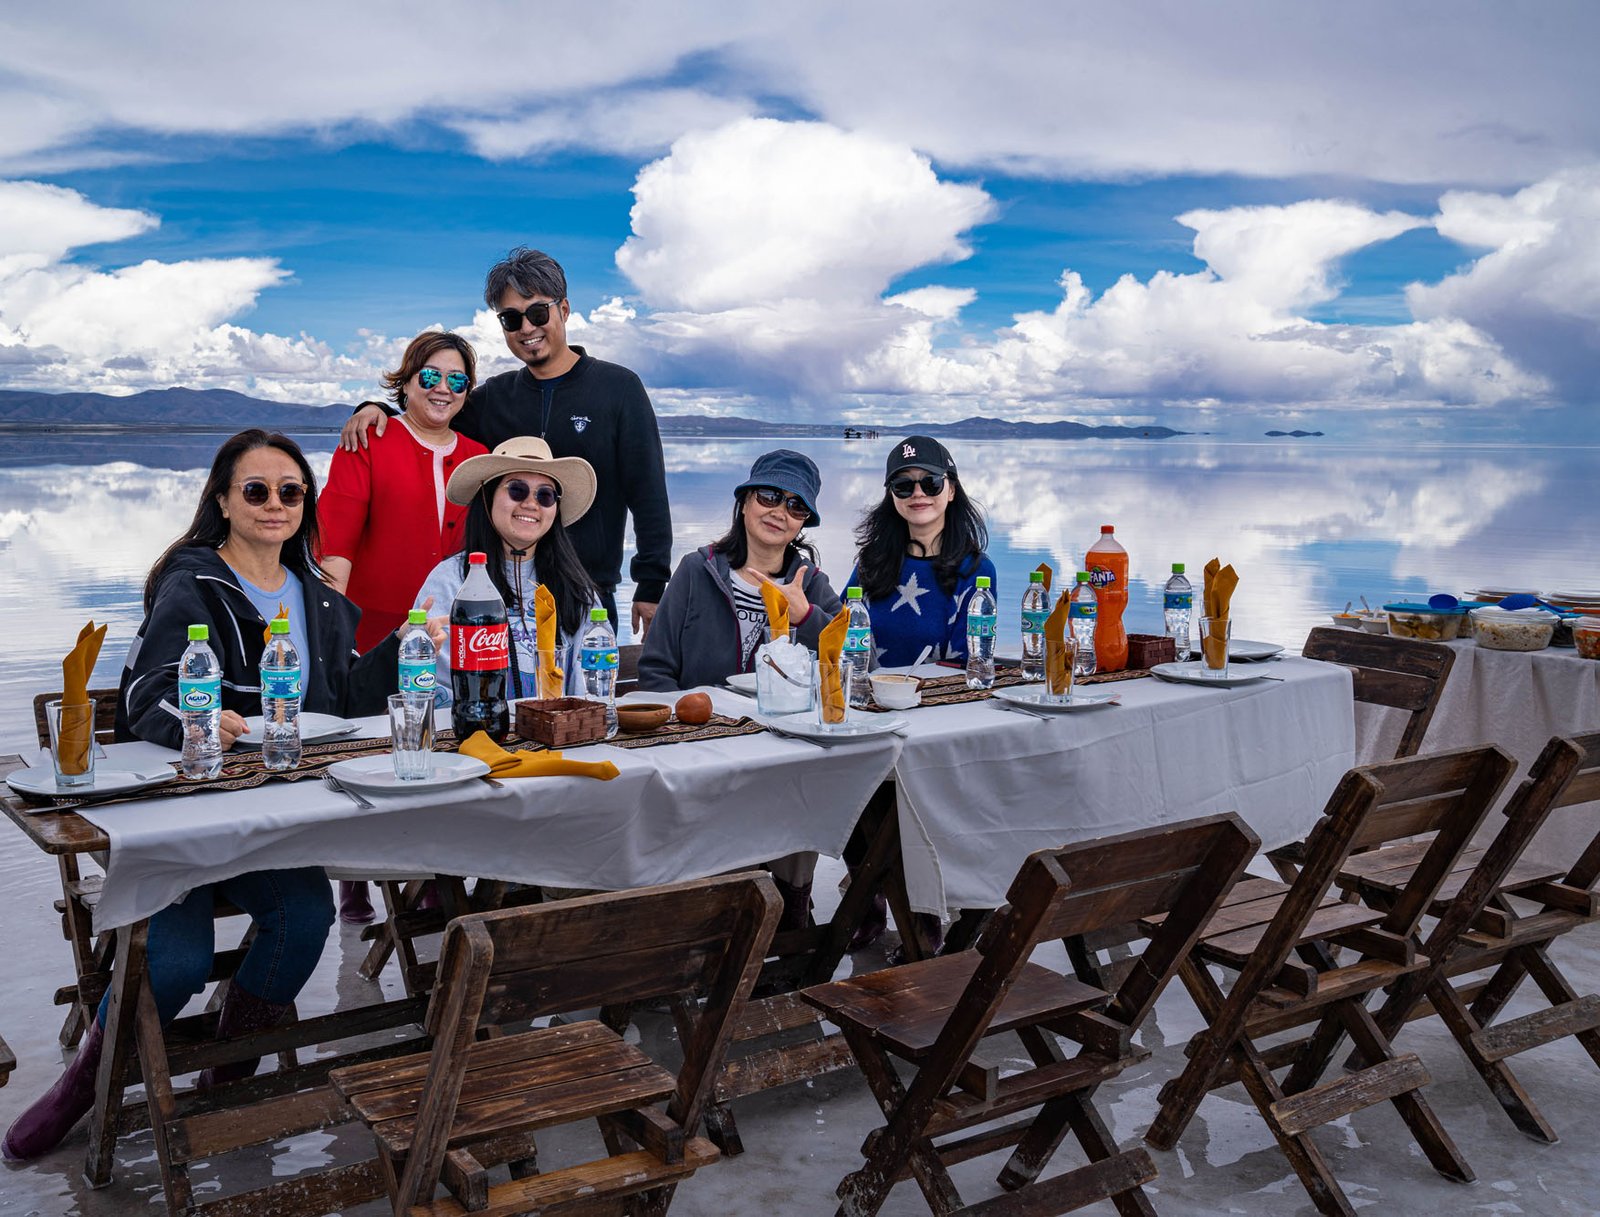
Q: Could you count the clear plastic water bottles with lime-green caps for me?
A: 9